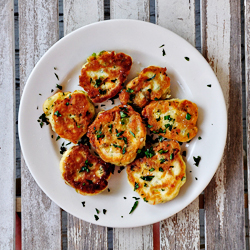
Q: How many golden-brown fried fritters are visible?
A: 7